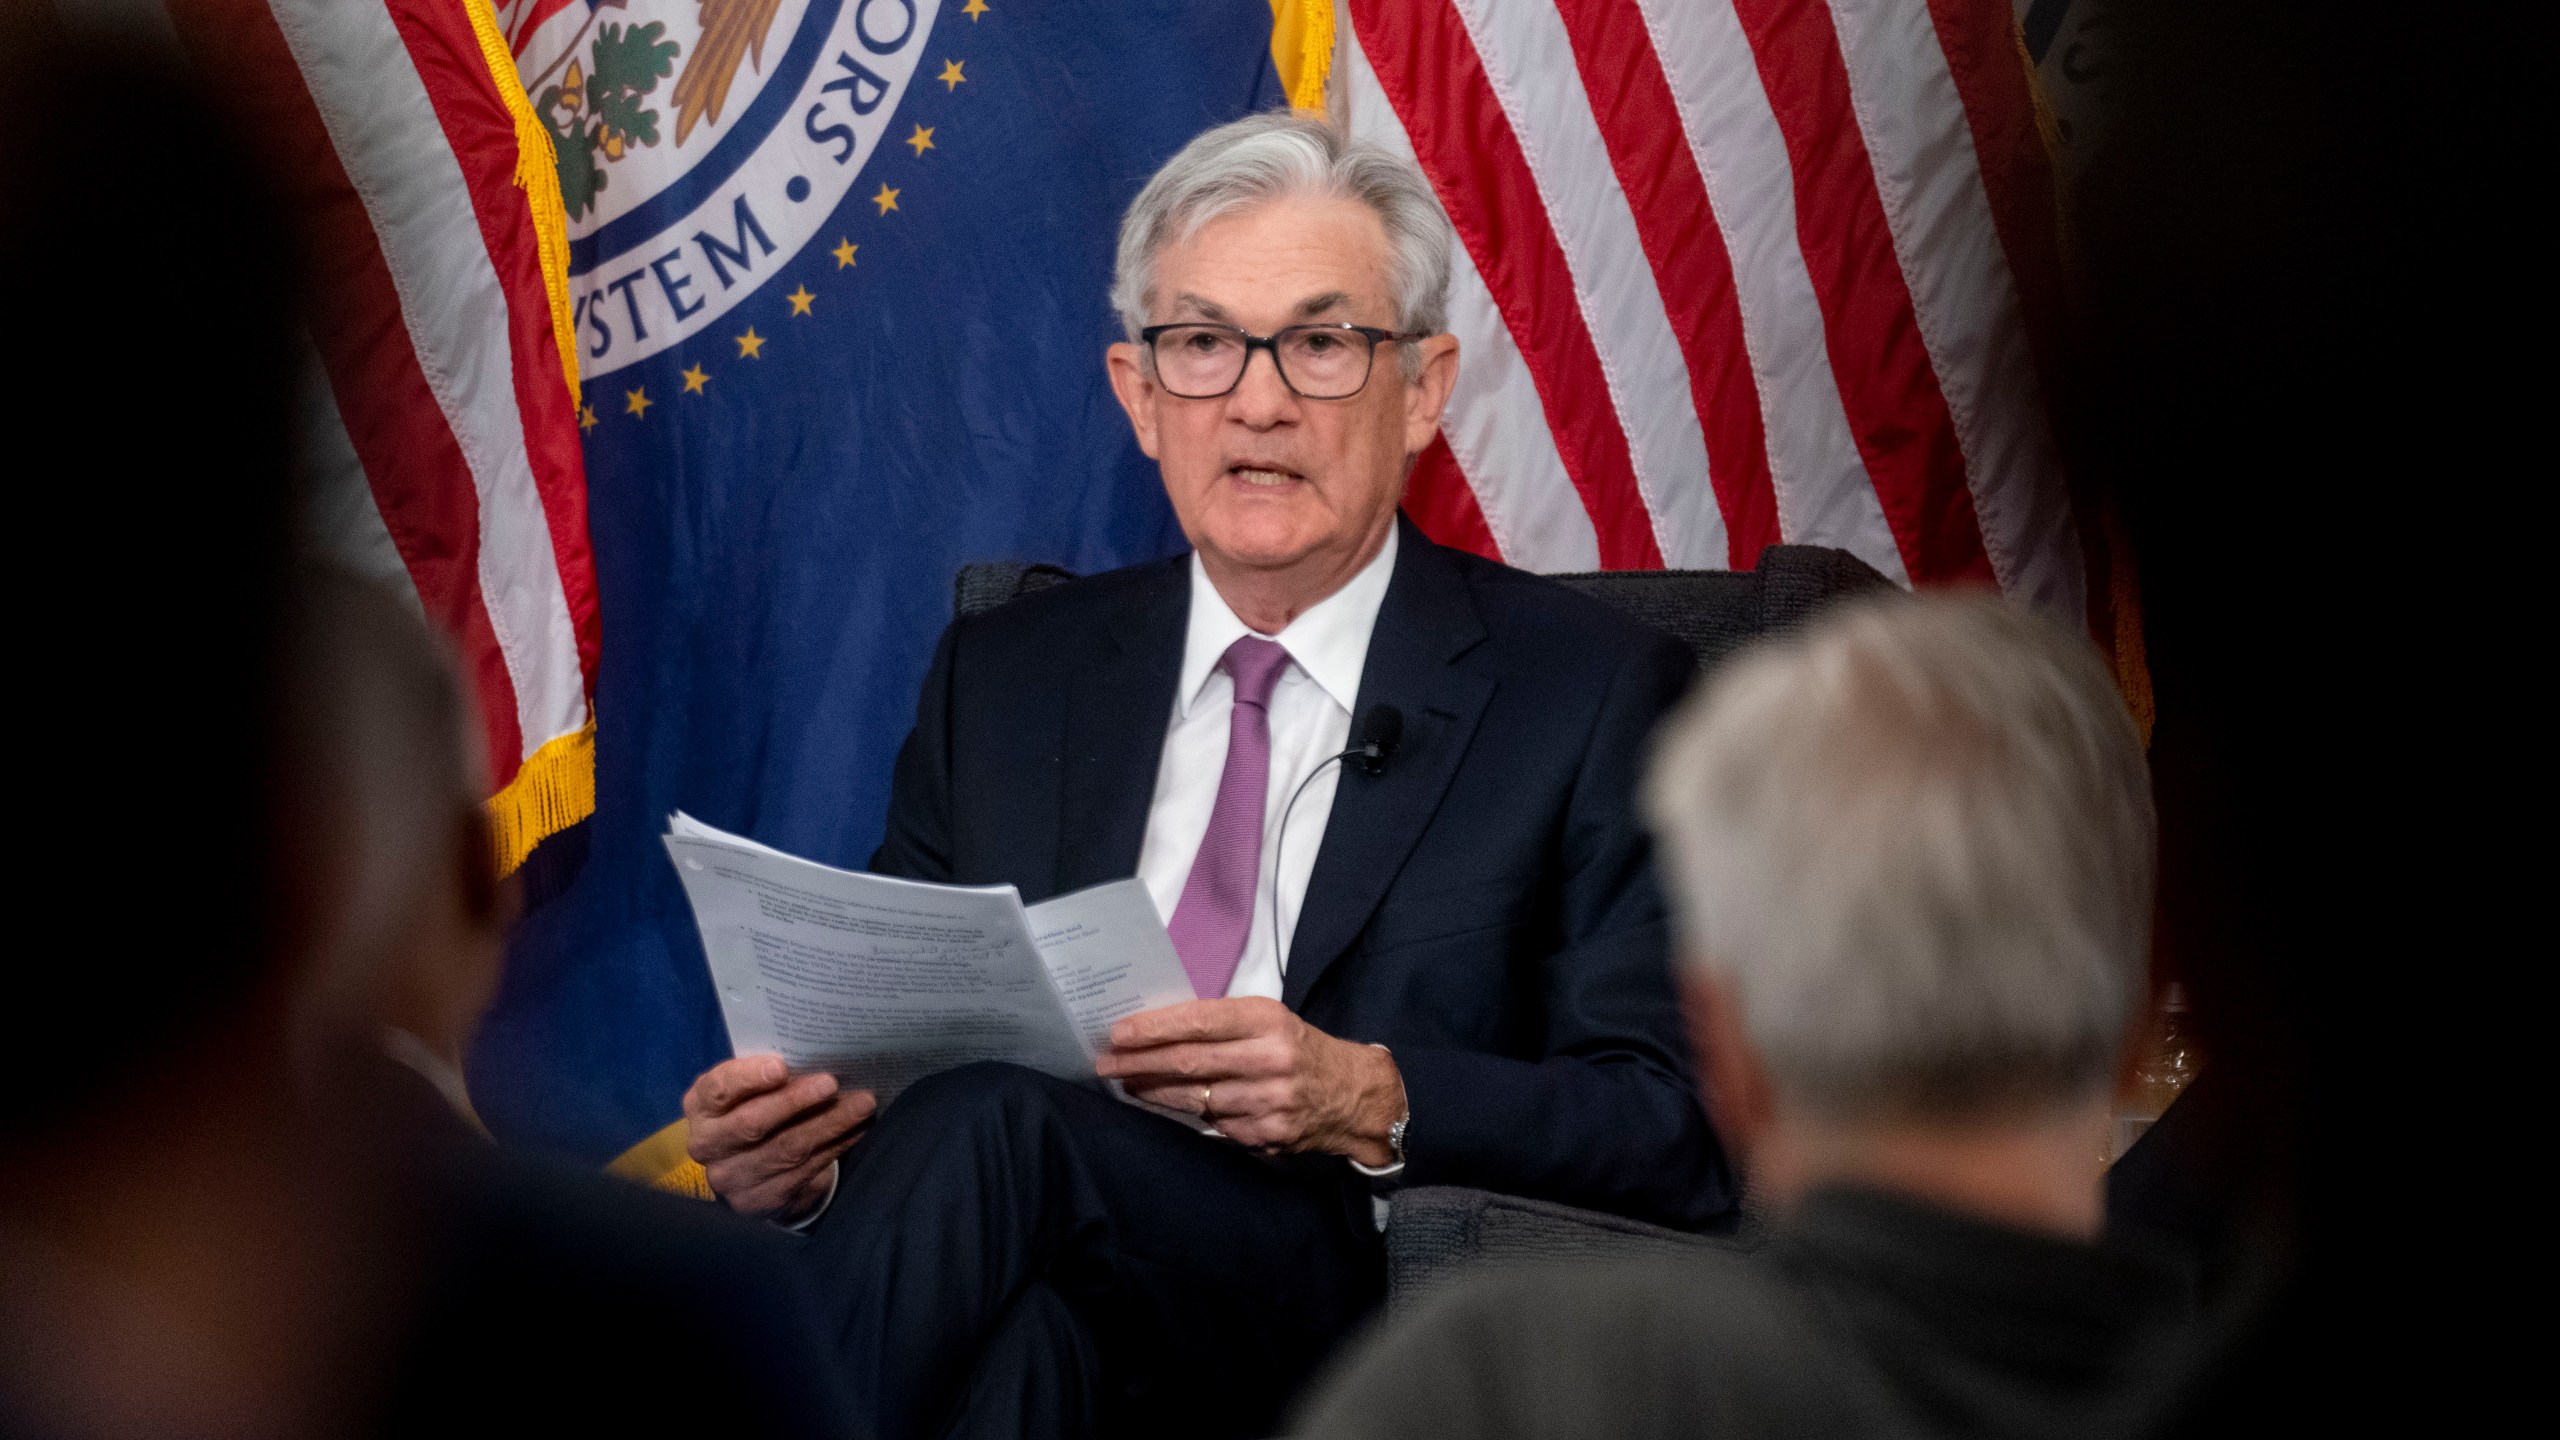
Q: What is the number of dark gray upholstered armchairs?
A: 1